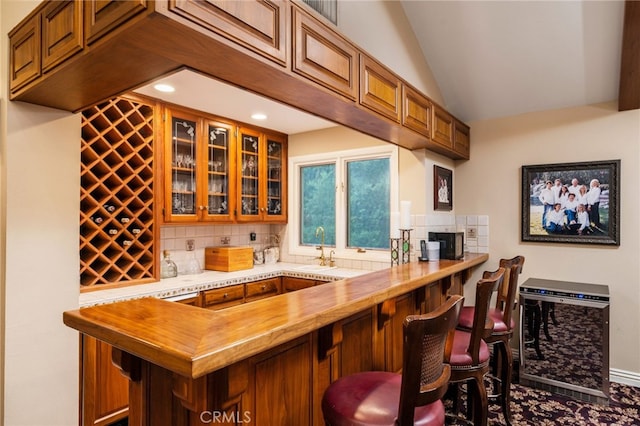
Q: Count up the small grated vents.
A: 1